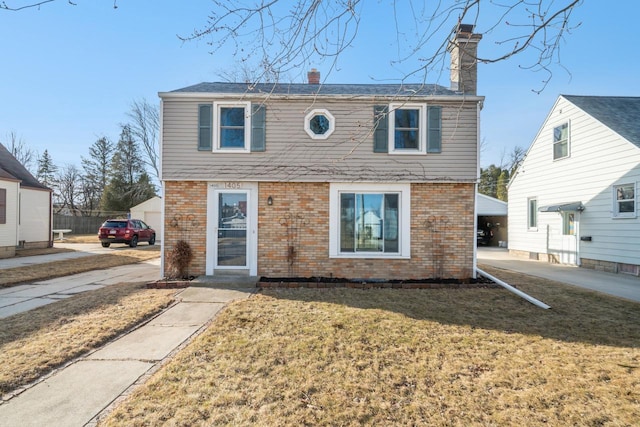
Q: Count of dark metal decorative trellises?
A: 3